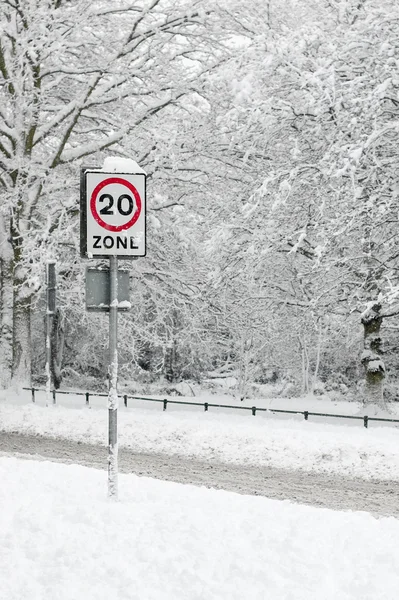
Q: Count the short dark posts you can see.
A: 9